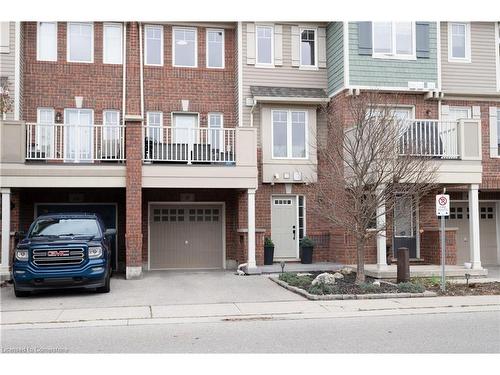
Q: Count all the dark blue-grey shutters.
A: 2